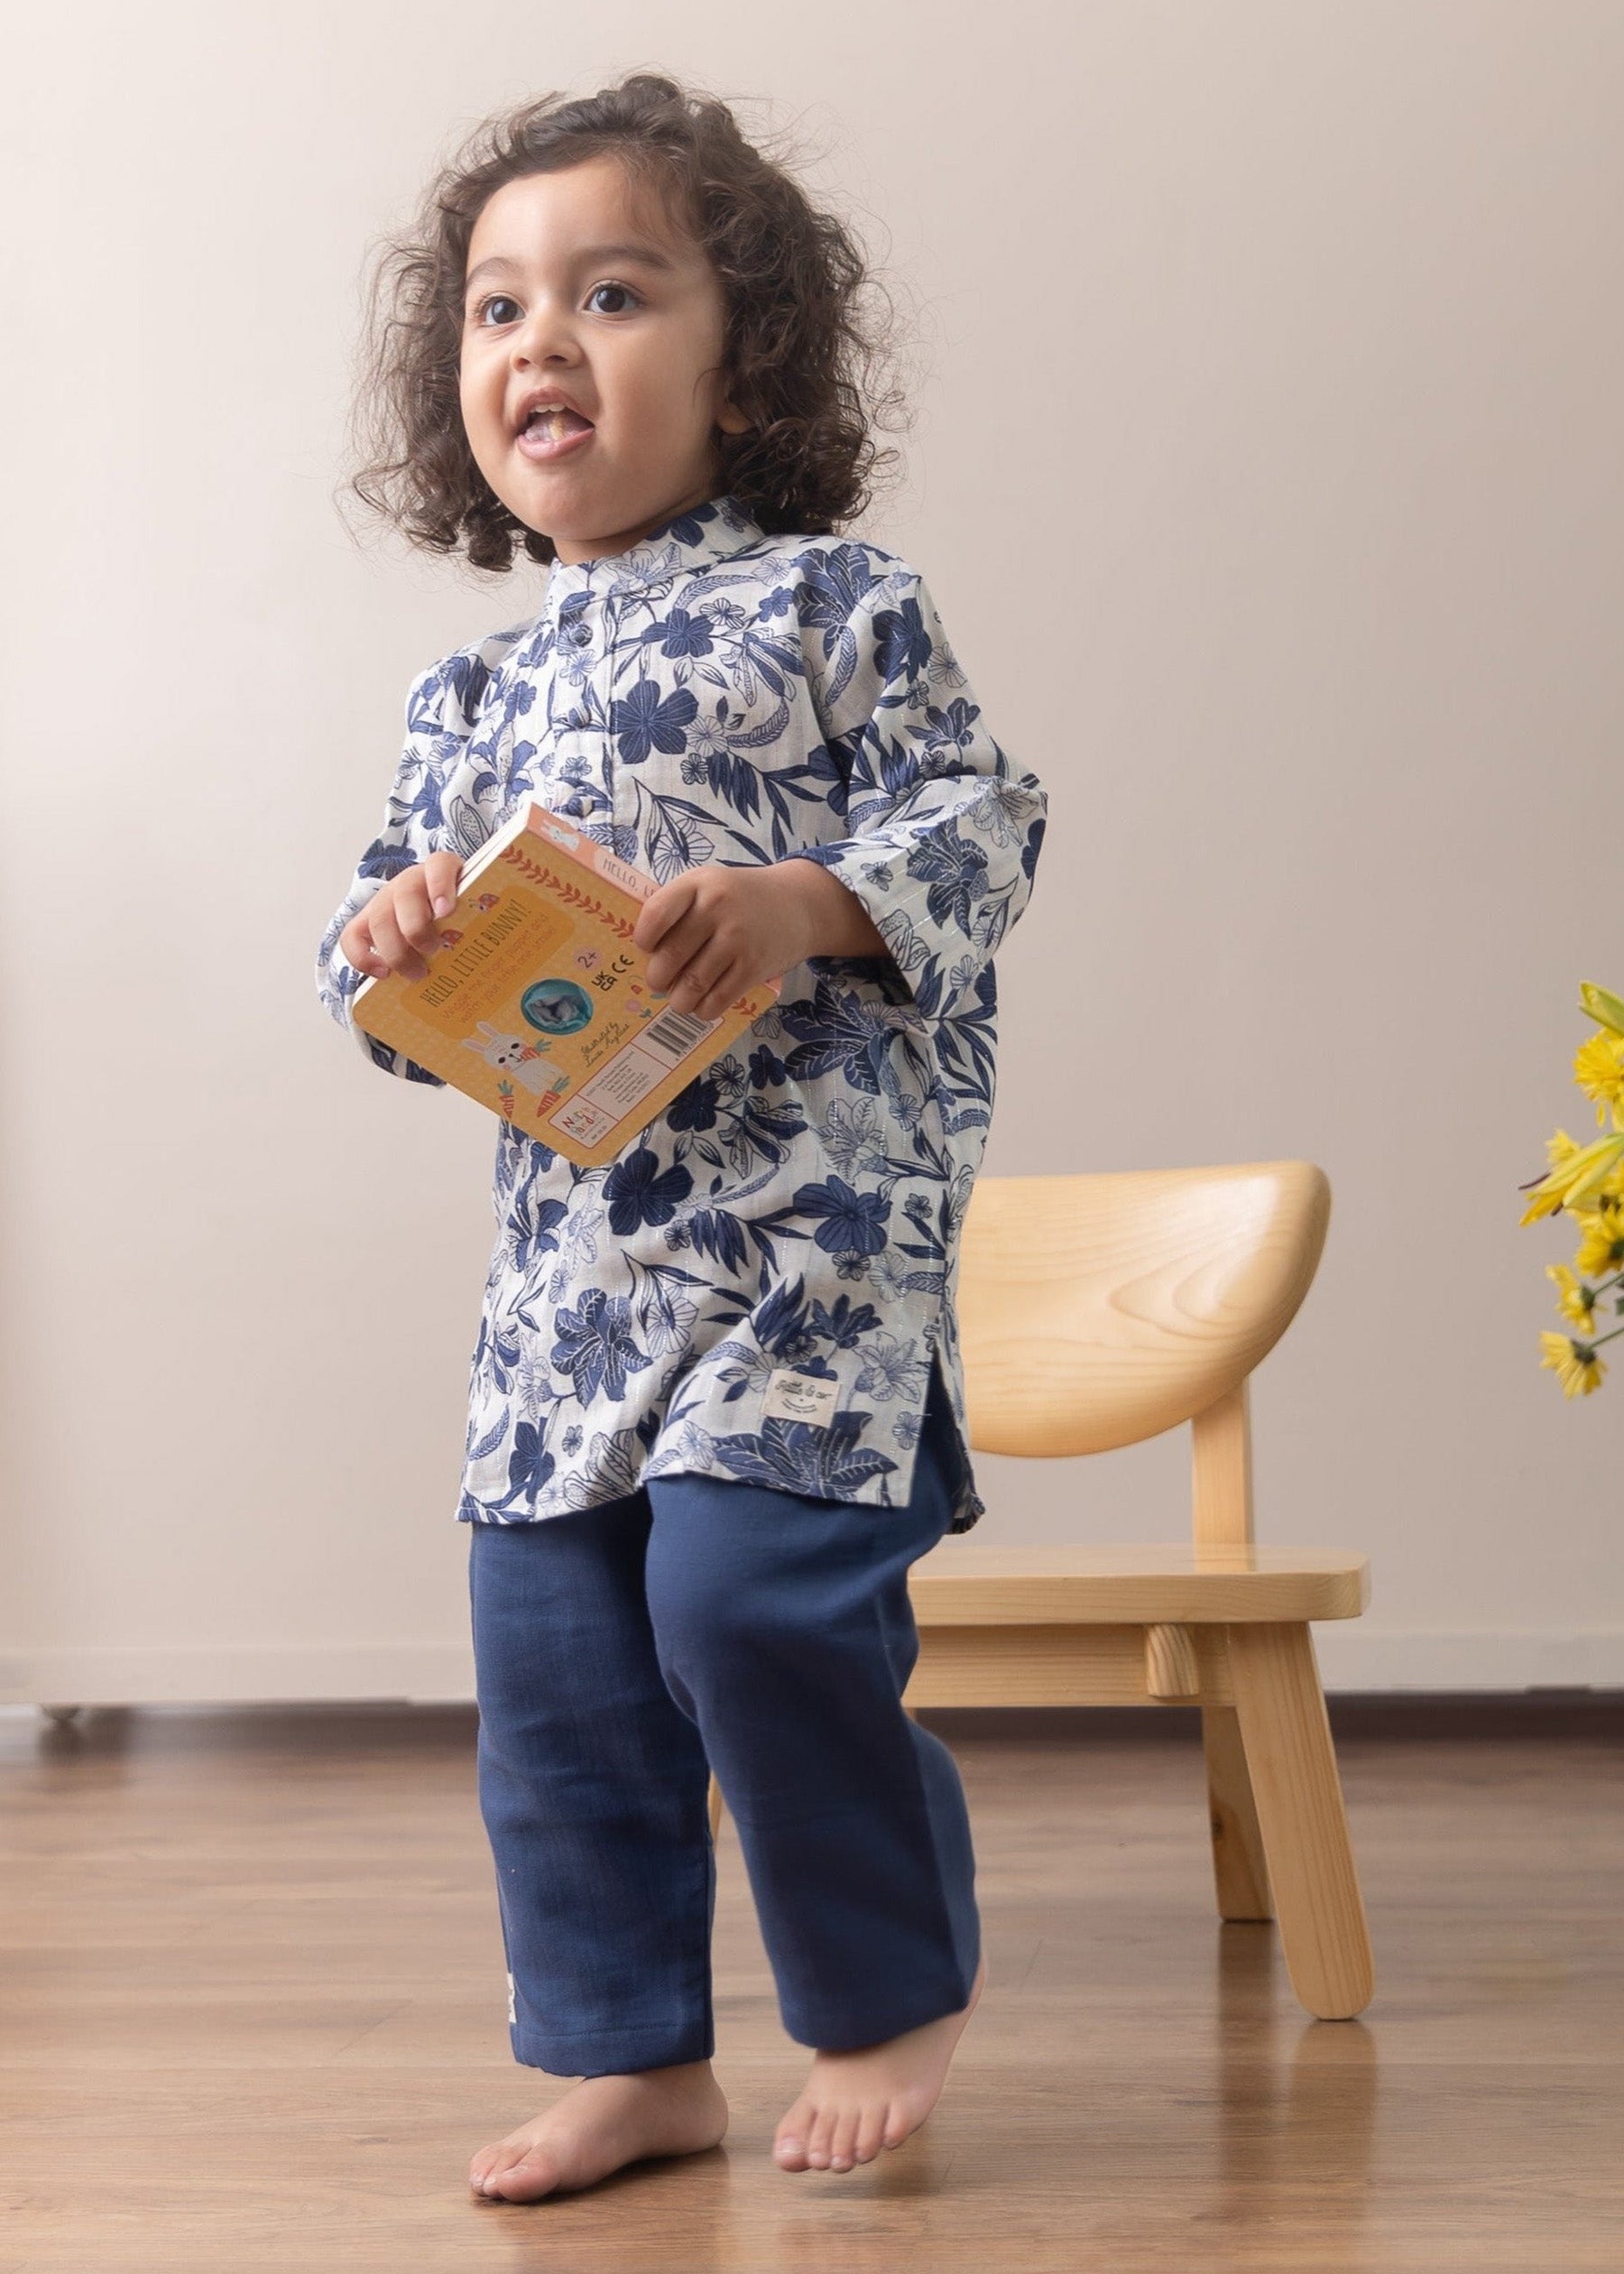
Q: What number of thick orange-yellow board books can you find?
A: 1